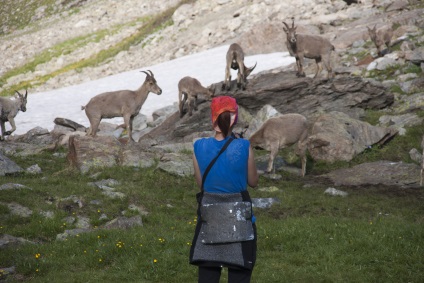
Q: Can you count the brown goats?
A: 7